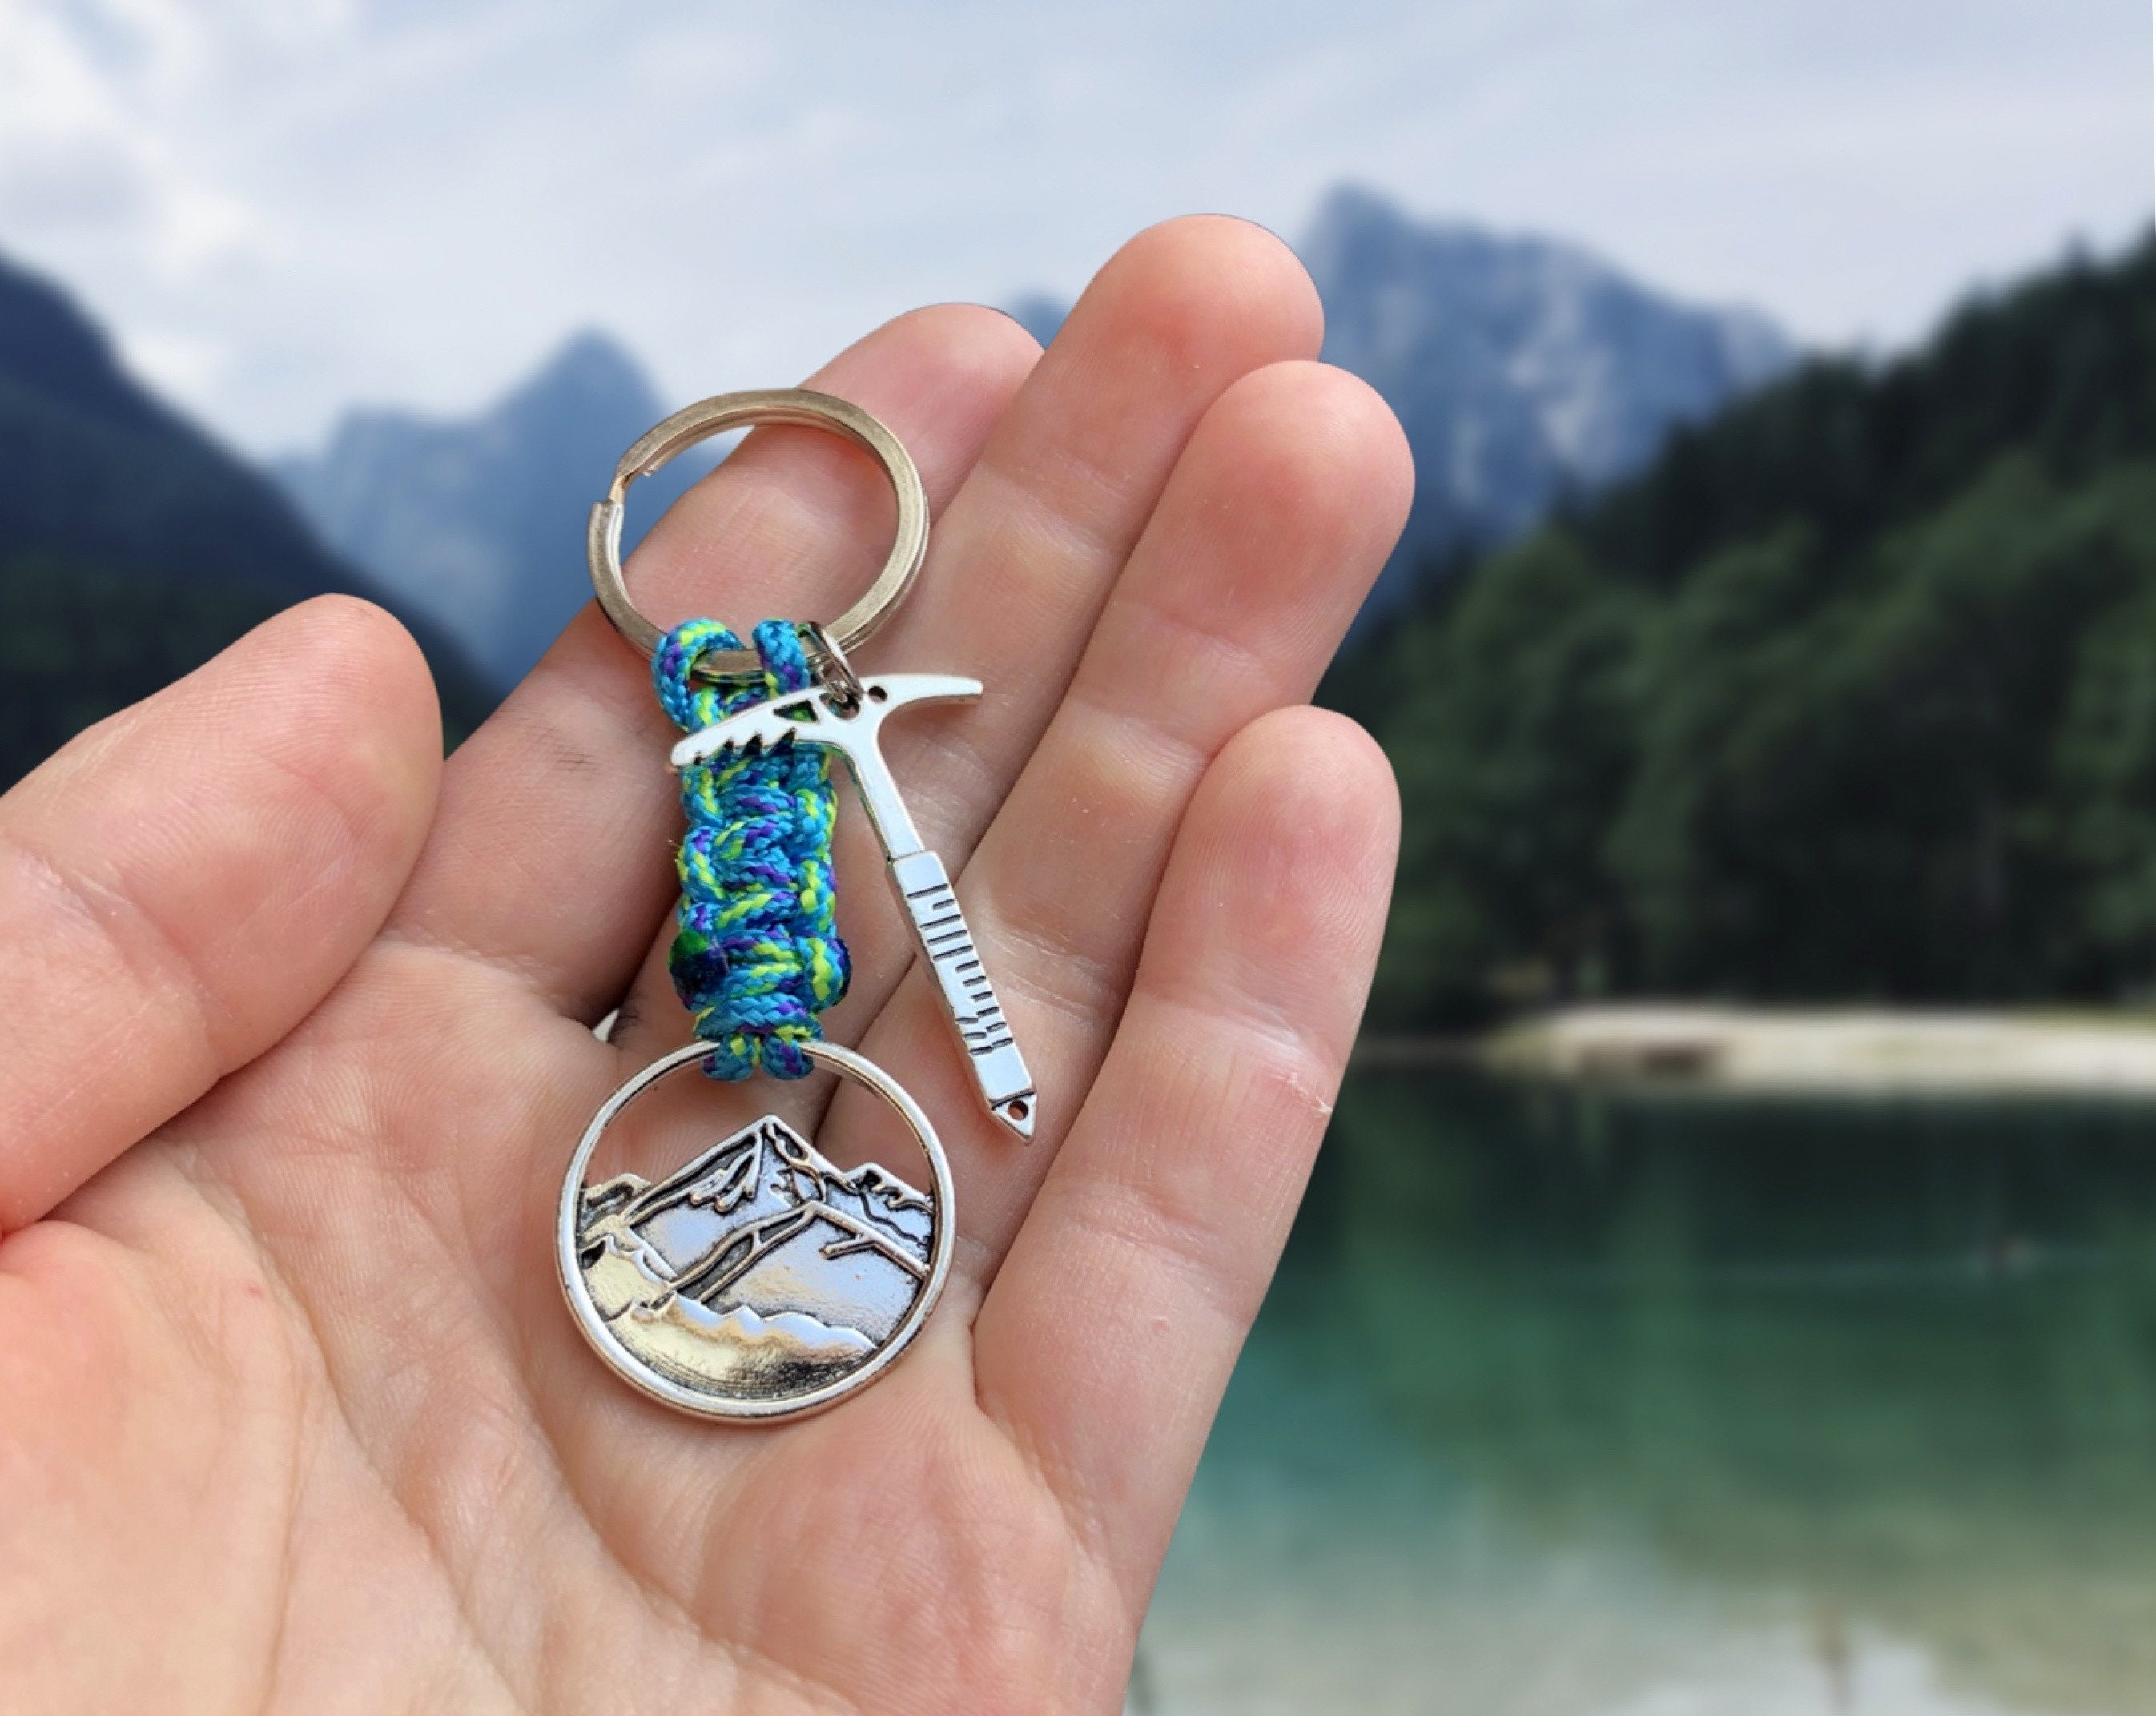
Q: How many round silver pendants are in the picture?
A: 1